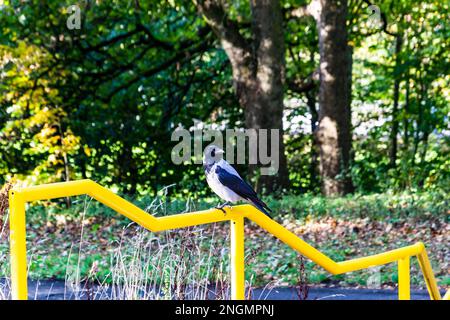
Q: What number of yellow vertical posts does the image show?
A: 3